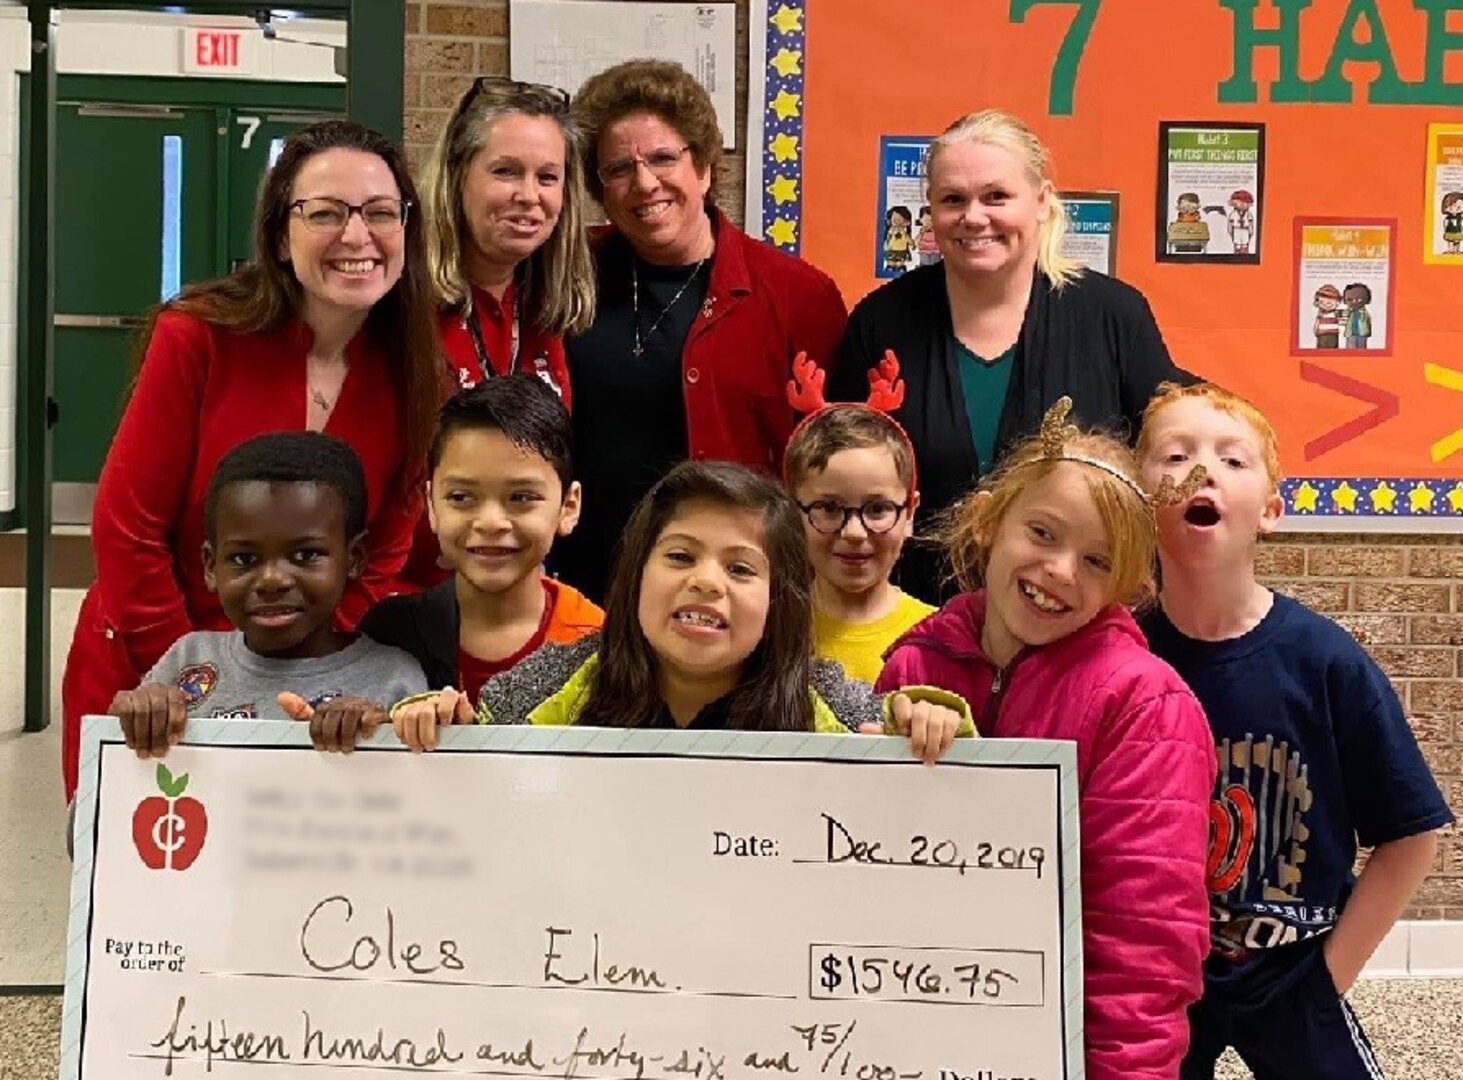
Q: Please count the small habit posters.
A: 5